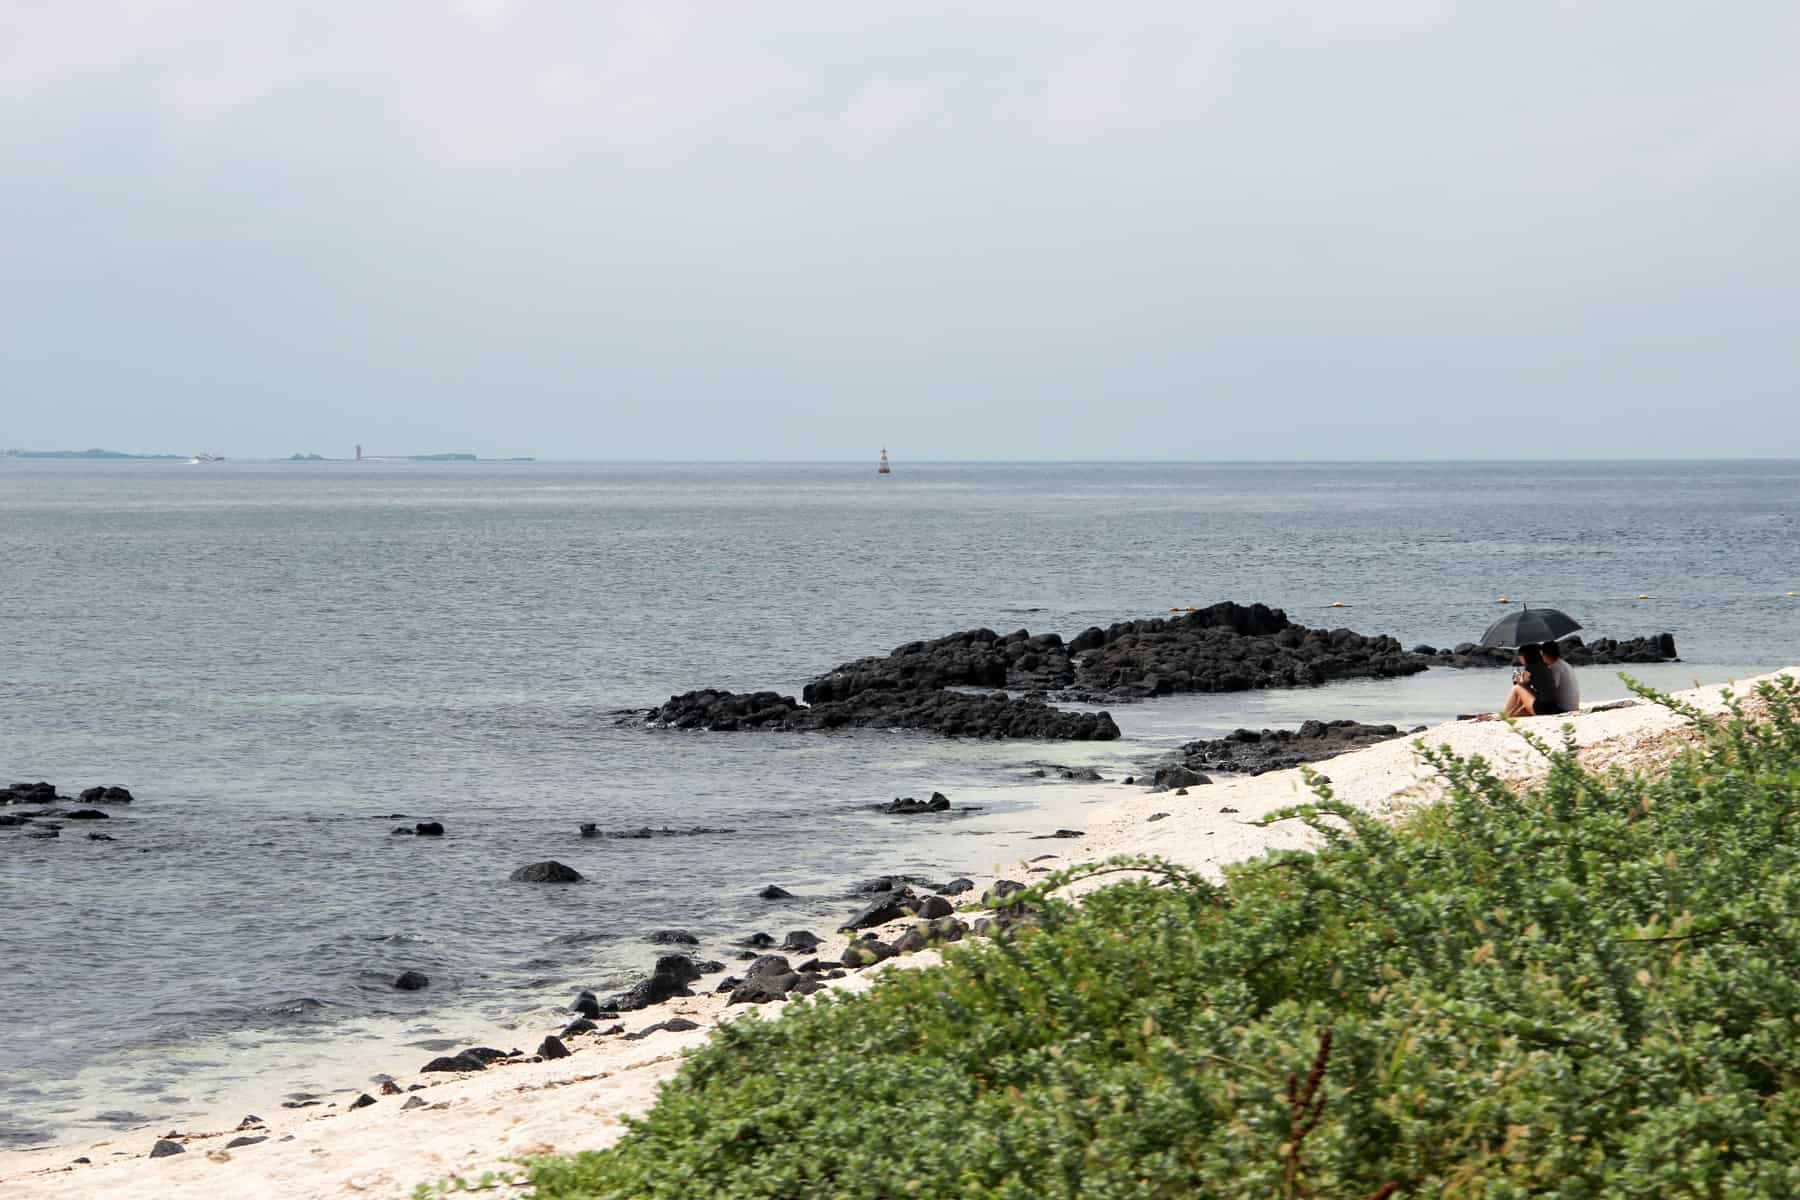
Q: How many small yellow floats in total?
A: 6